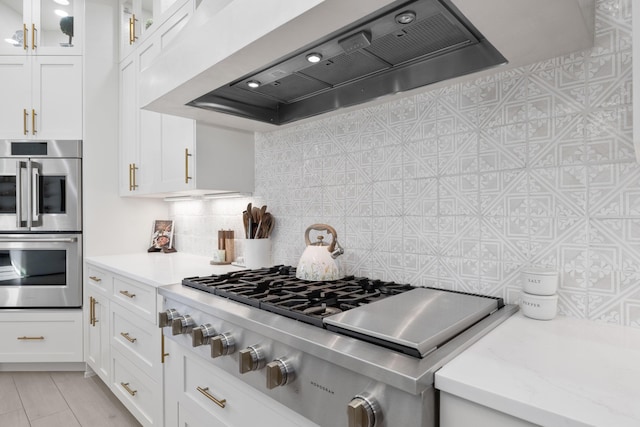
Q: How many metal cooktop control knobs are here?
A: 7